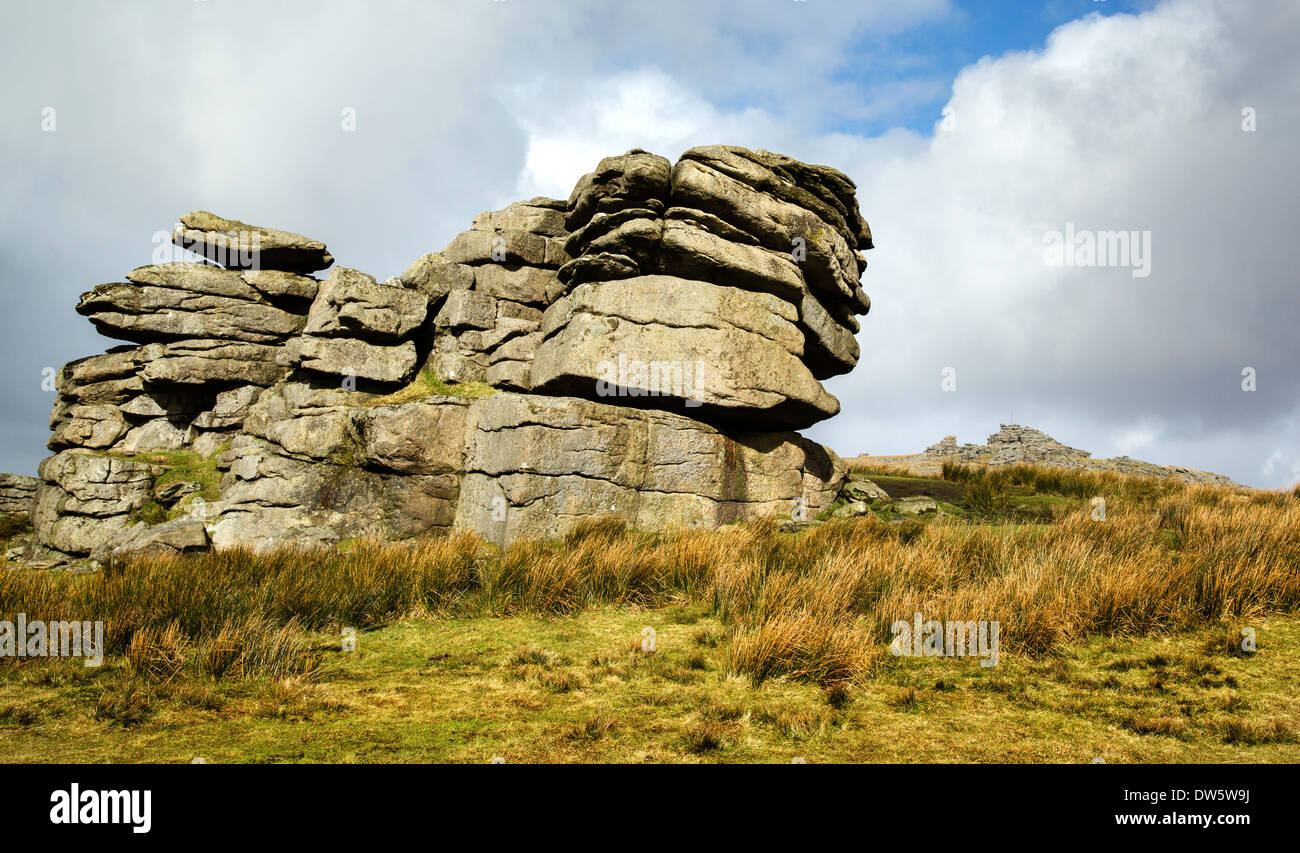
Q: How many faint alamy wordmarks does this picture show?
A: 5